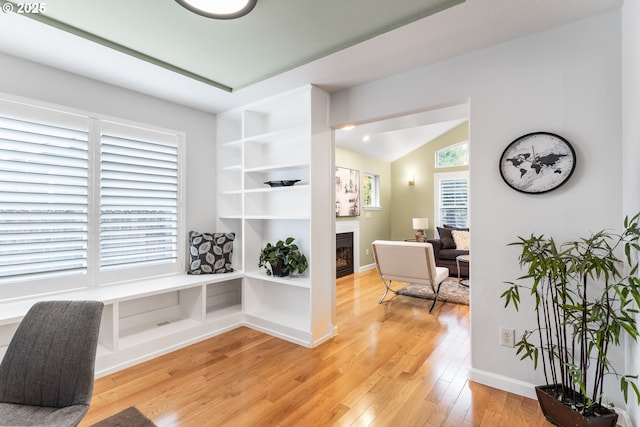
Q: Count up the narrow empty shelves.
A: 4